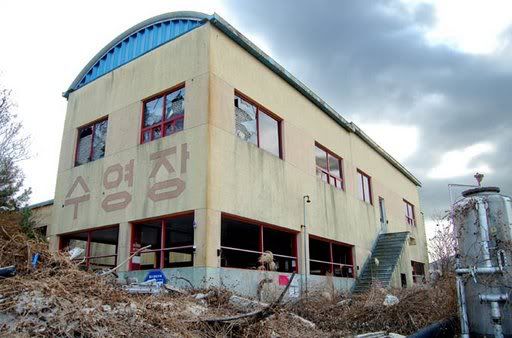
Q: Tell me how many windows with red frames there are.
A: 11